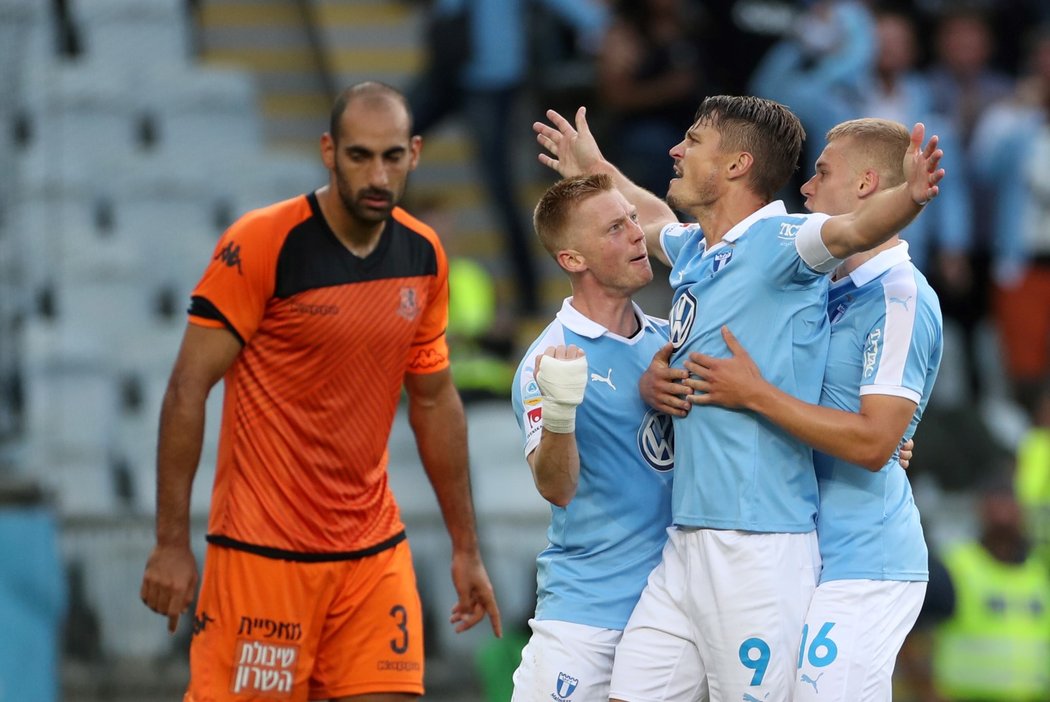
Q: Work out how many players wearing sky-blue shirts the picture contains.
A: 3